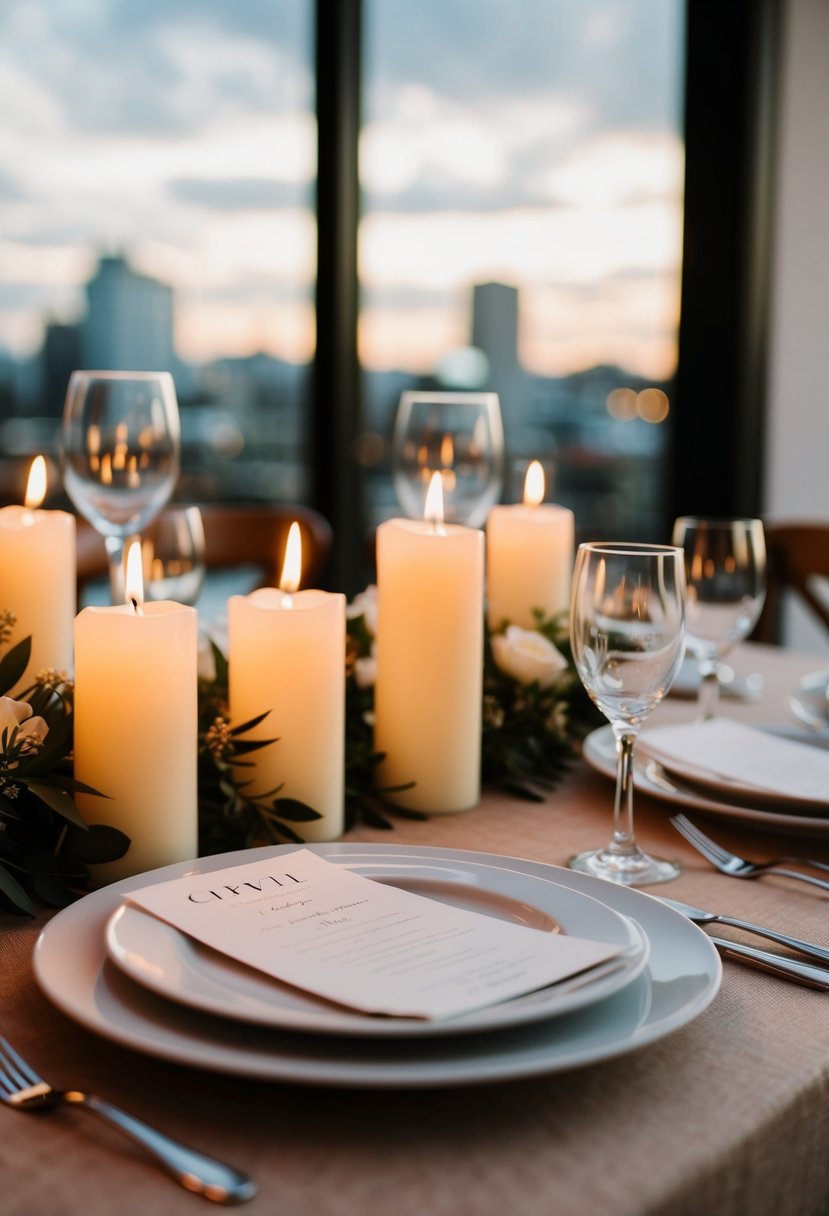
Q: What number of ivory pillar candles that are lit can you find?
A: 5